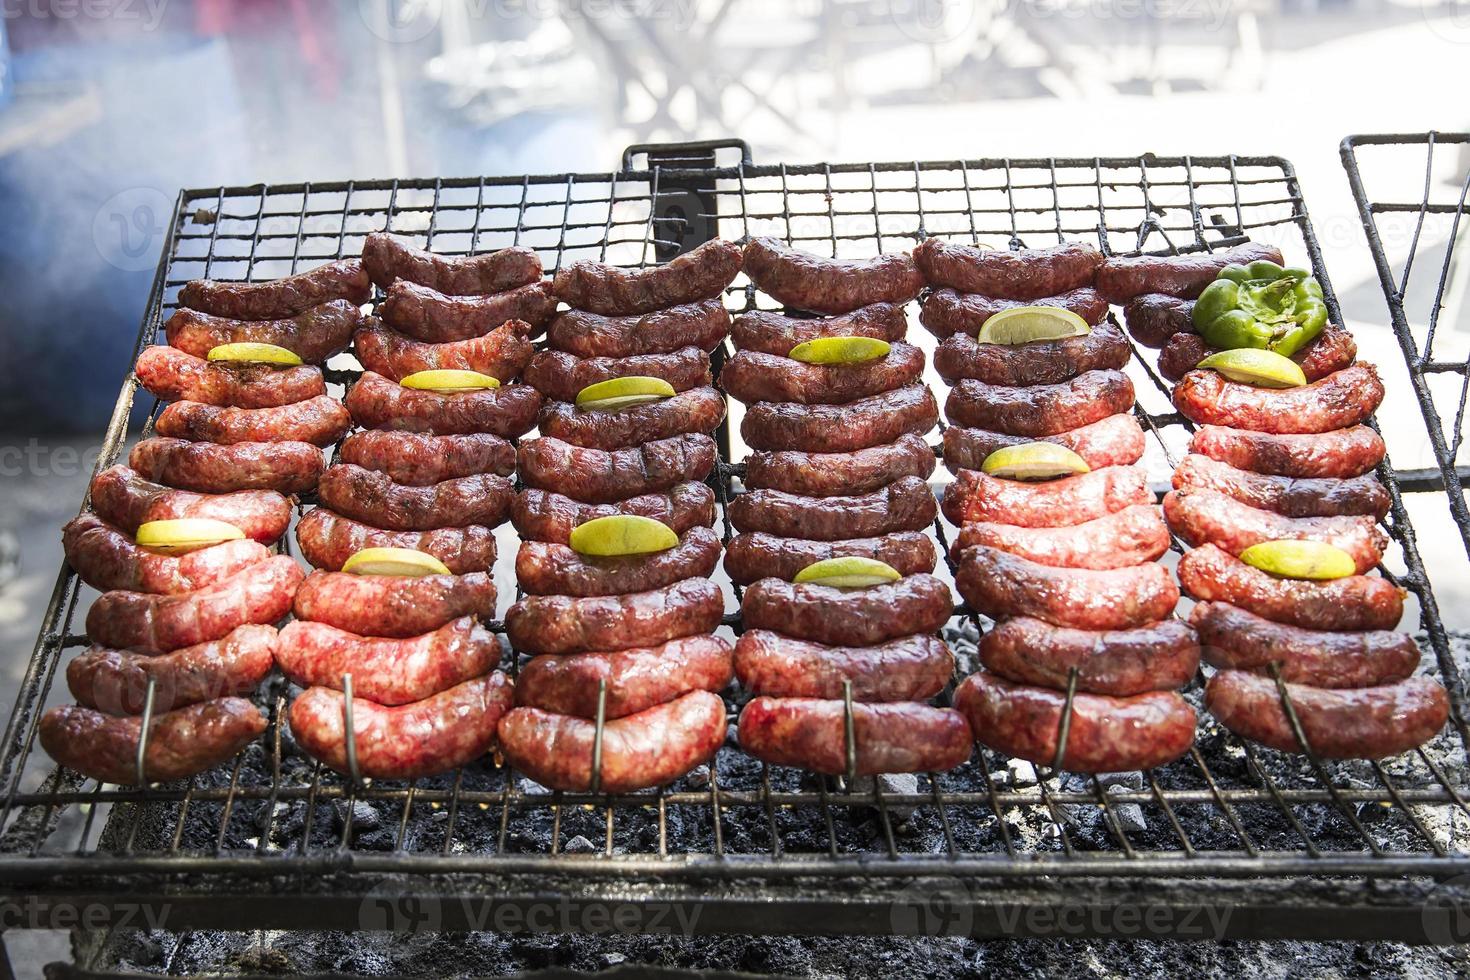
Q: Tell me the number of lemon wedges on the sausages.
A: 12